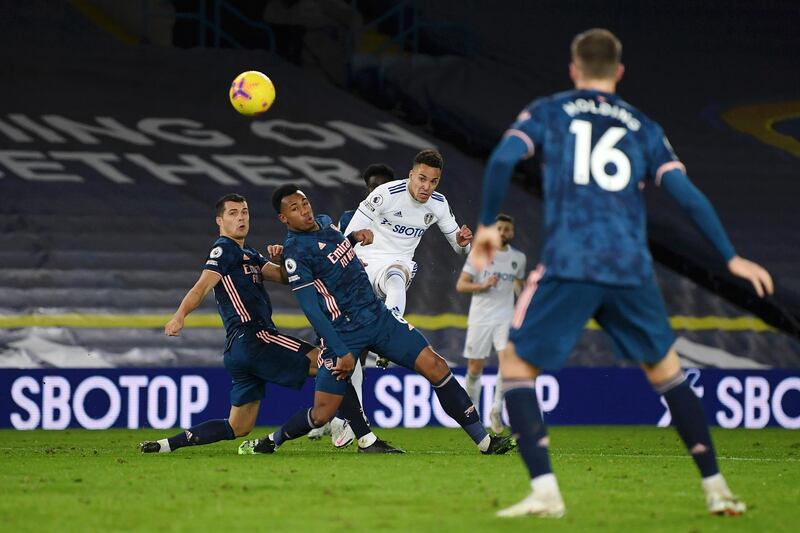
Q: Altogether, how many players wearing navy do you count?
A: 4